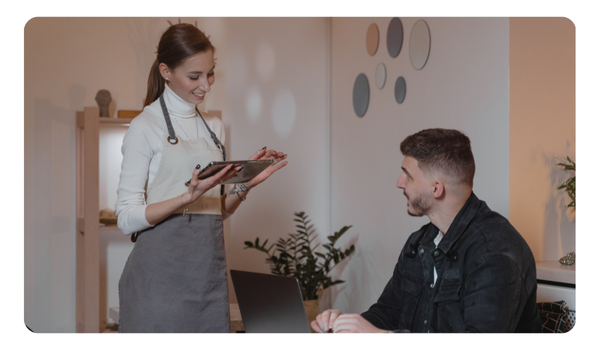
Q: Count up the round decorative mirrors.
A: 6